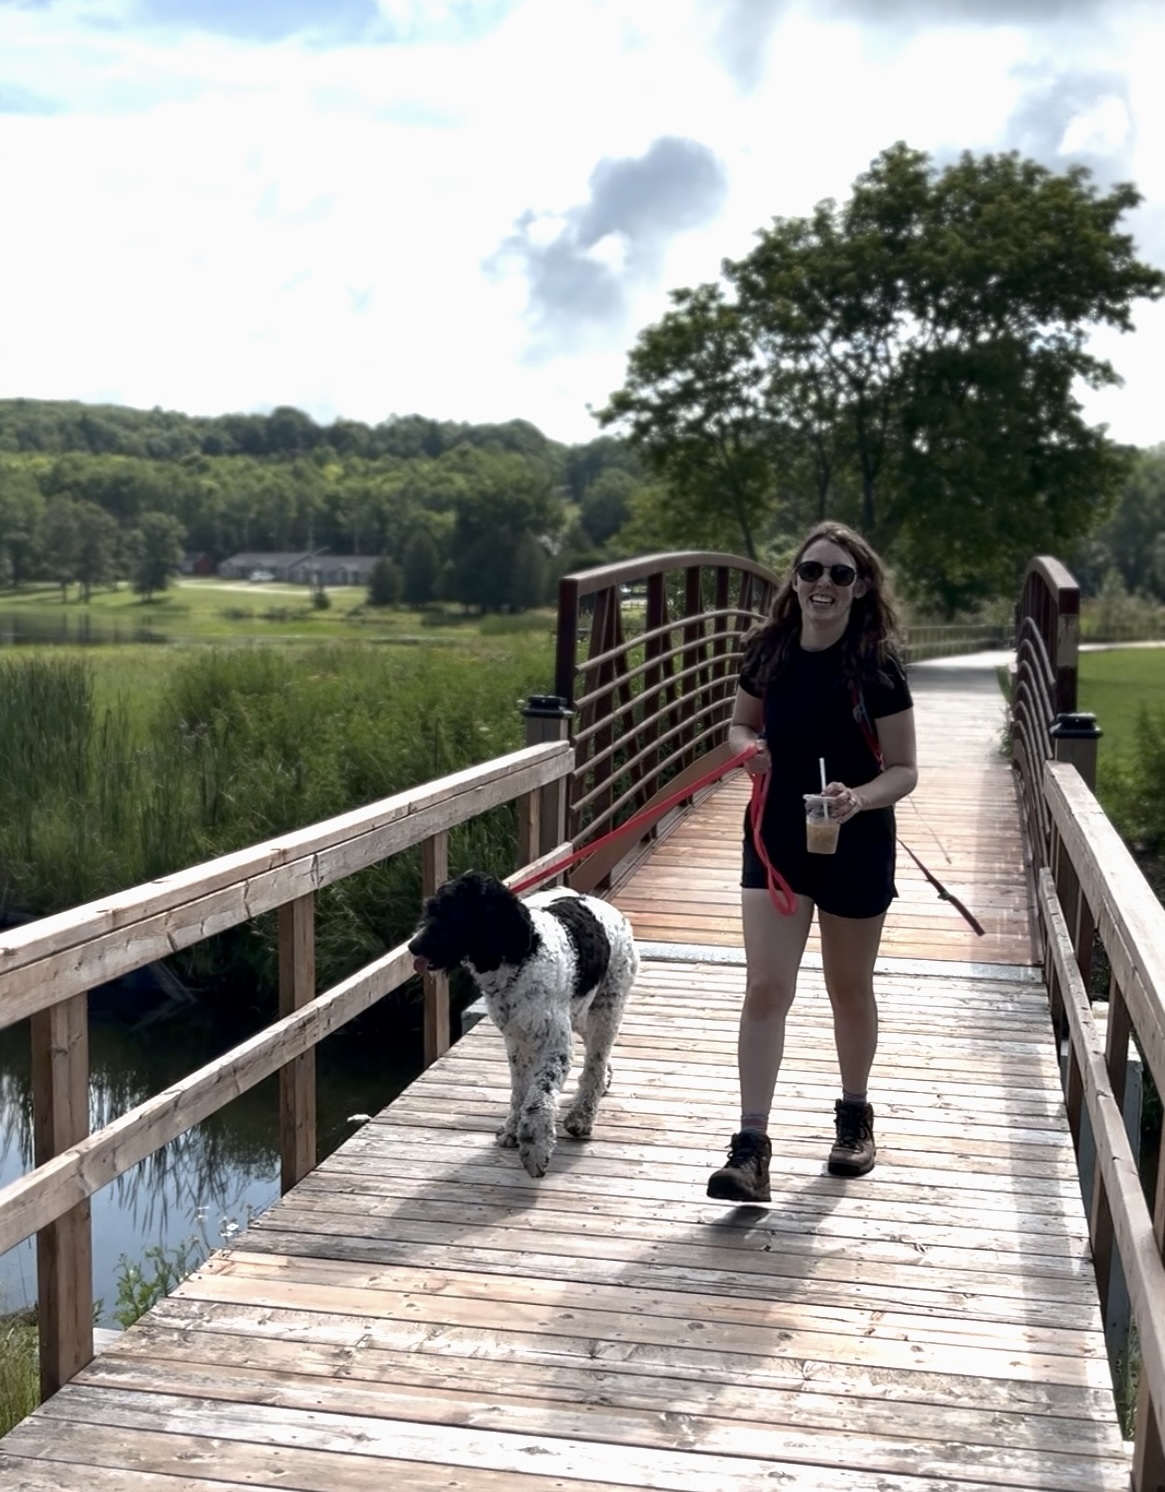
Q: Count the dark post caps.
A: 2